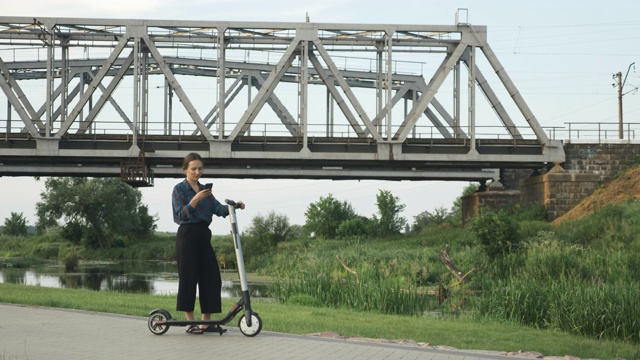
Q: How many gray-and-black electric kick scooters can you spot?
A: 1